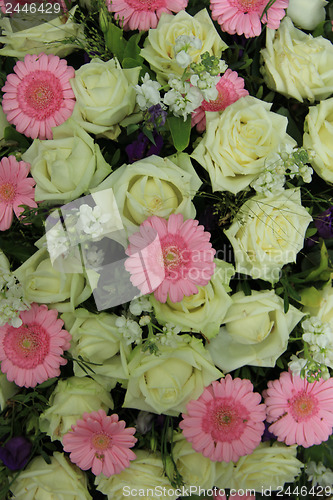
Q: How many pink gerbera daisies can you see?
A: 10